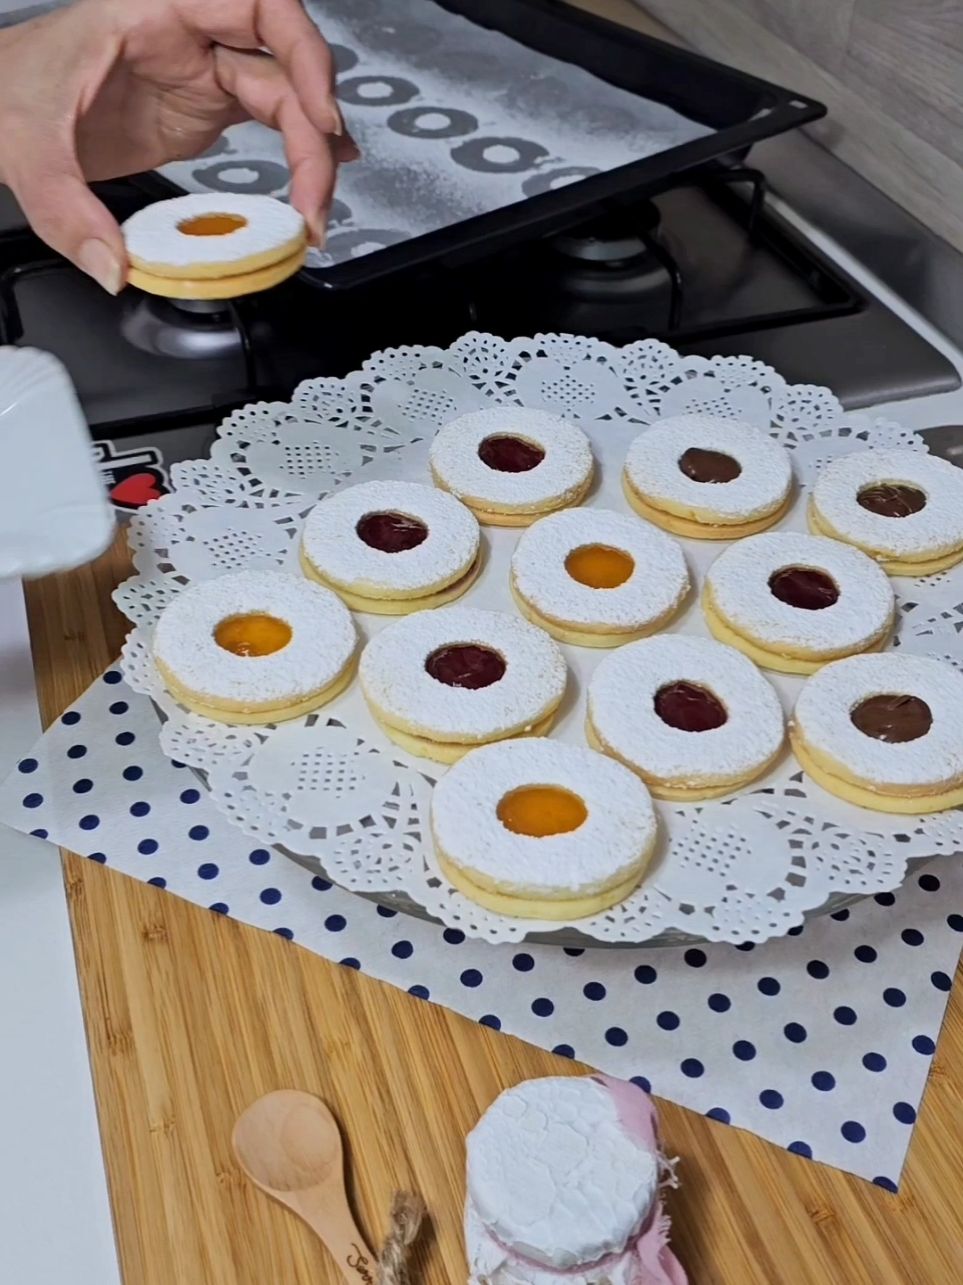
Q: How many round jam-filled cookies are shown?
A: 12